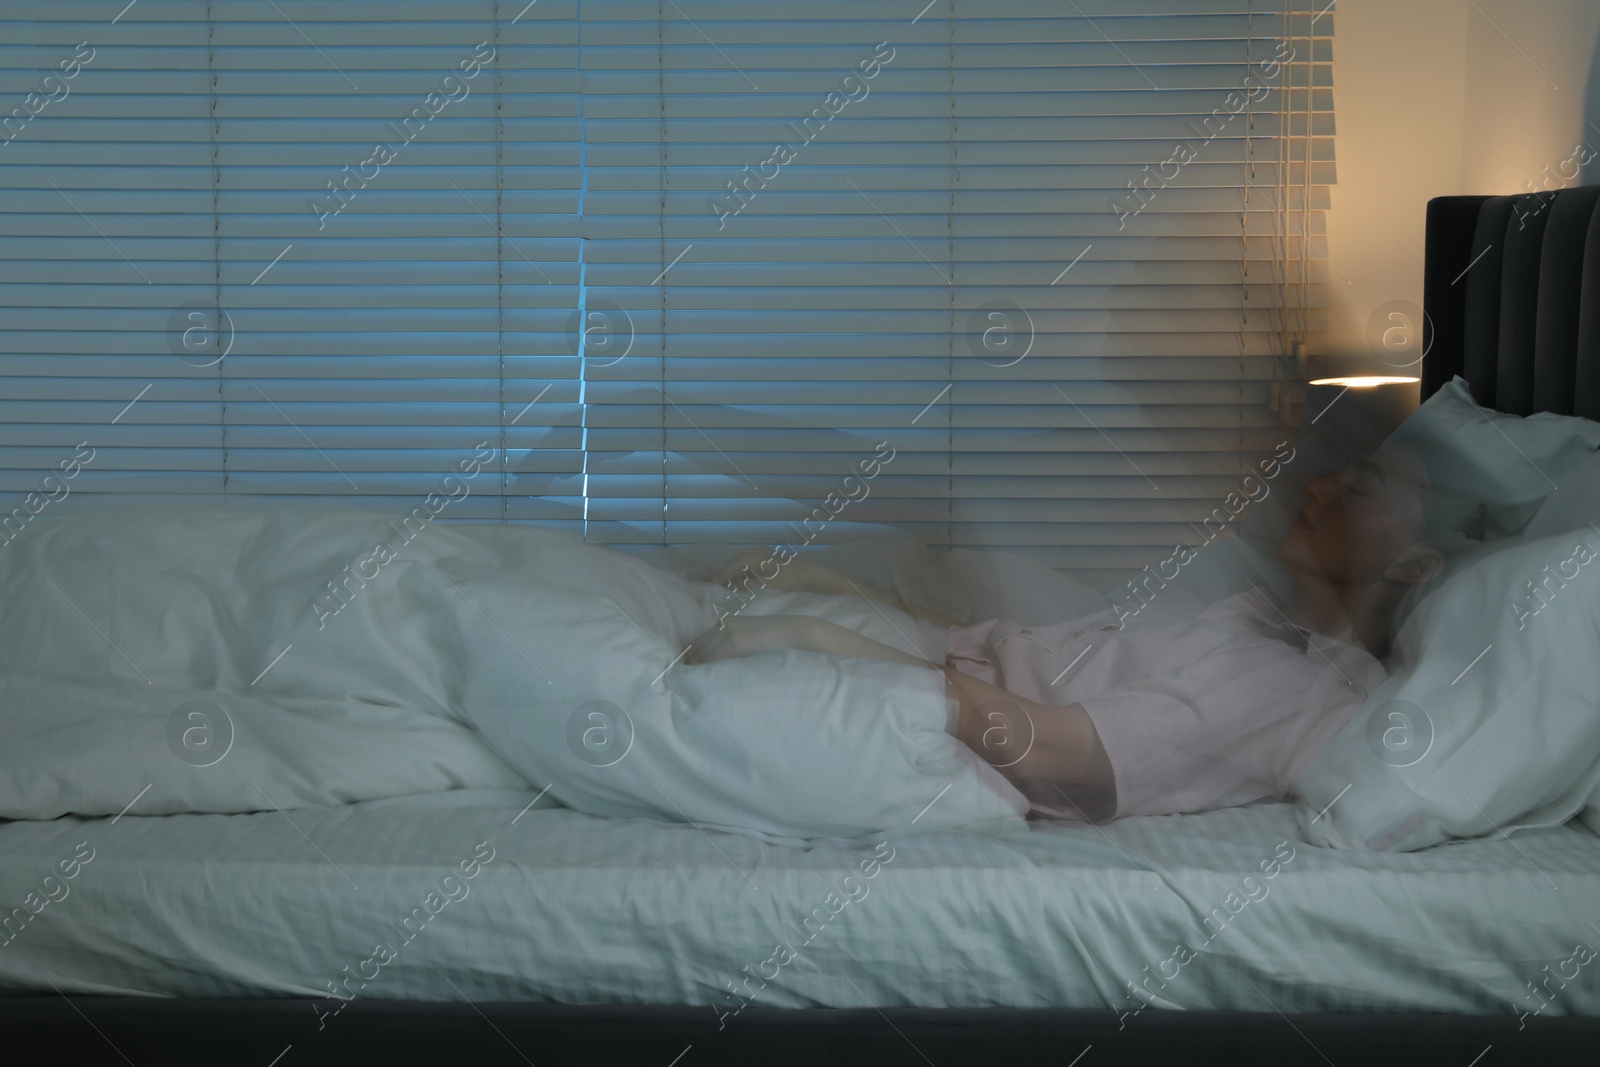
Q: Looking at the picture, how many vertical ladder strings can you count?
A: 5